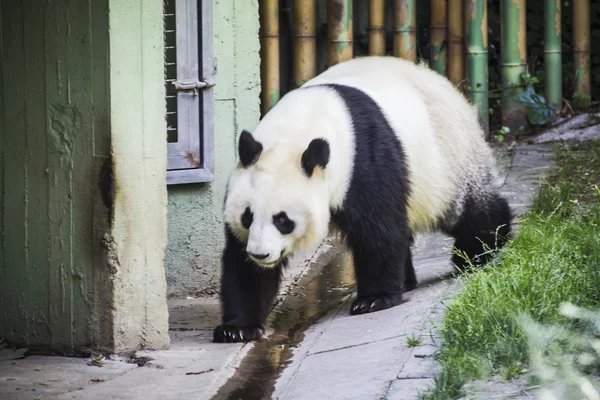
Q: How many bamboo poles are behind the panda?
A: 11